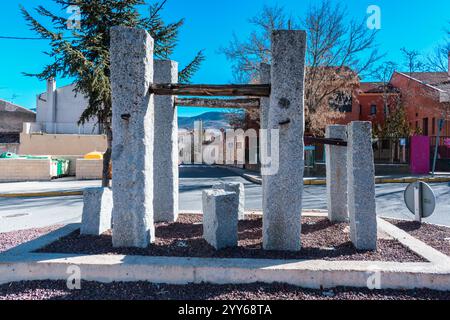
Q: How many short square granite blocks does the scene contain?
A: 3